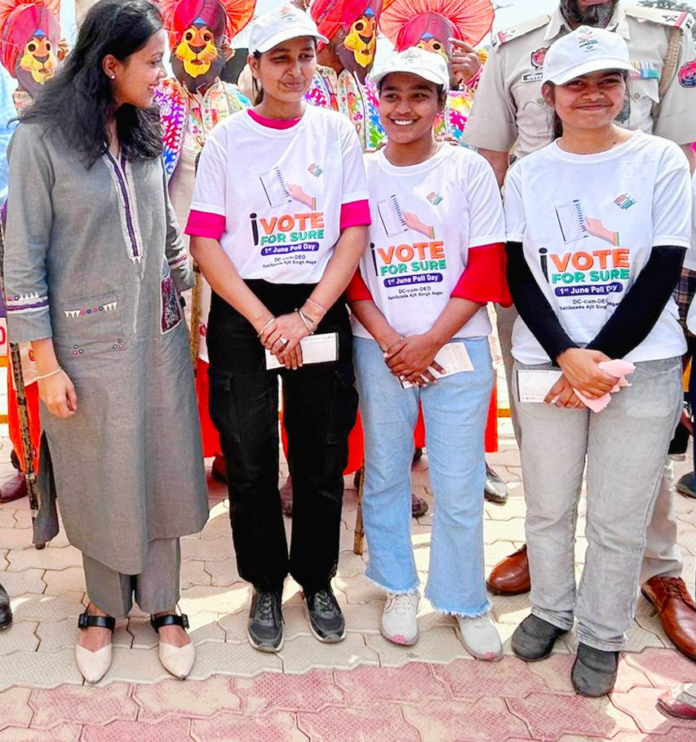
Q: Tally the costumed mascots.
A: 4